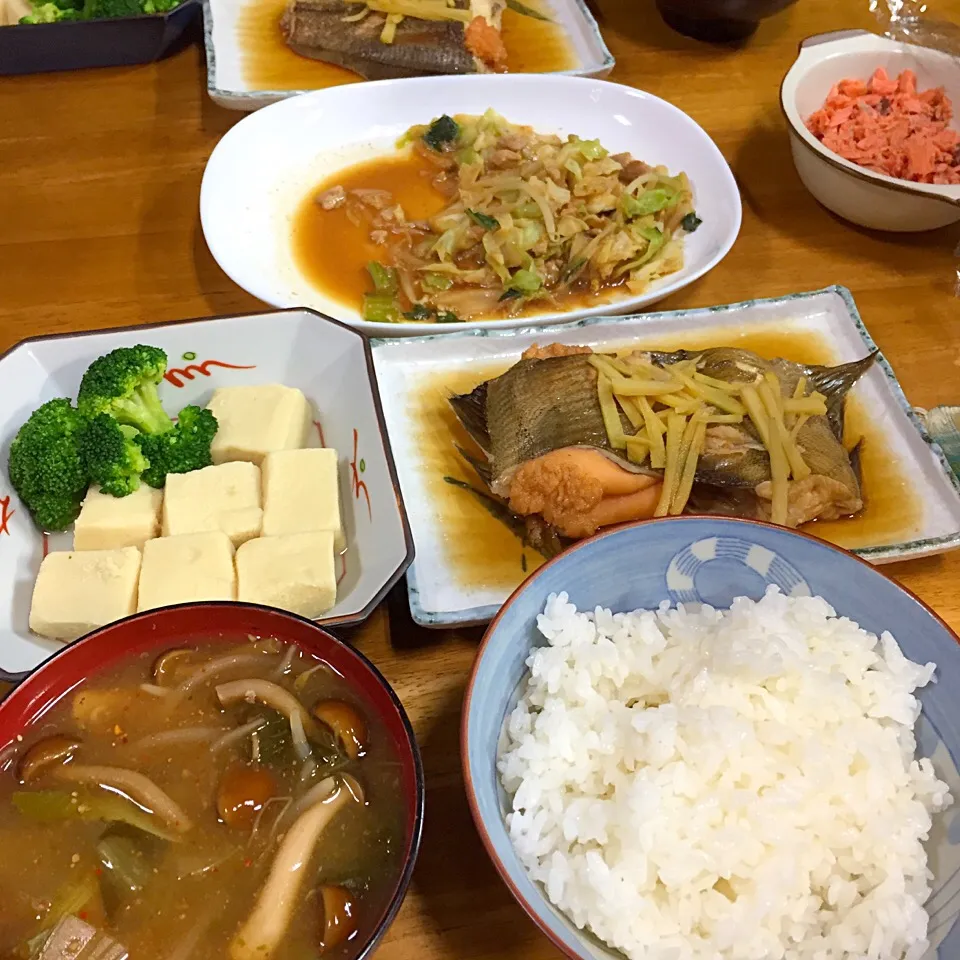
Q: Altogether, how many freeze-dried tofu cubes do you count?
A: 7